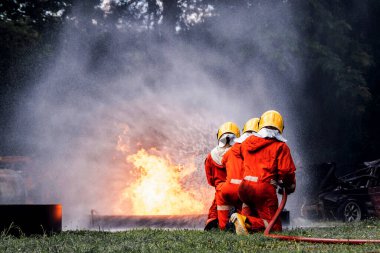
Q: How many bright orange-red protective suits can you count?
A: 3